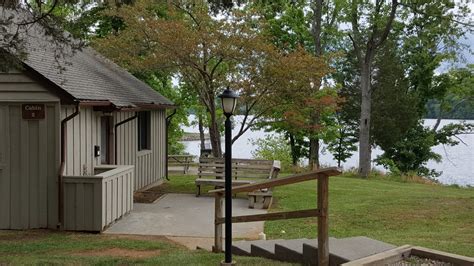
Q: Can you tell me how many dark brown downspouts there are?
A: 3